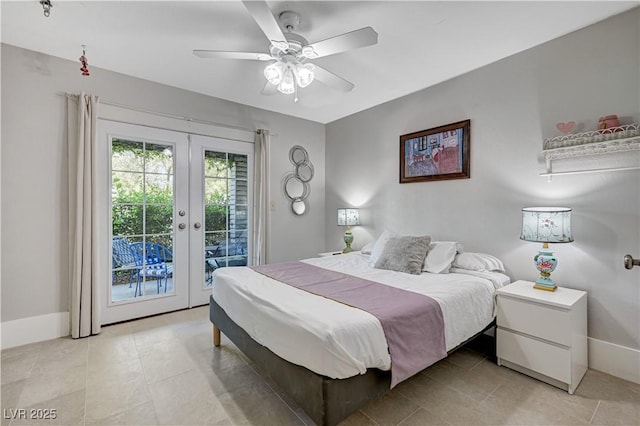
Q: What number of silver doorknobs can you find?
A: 3